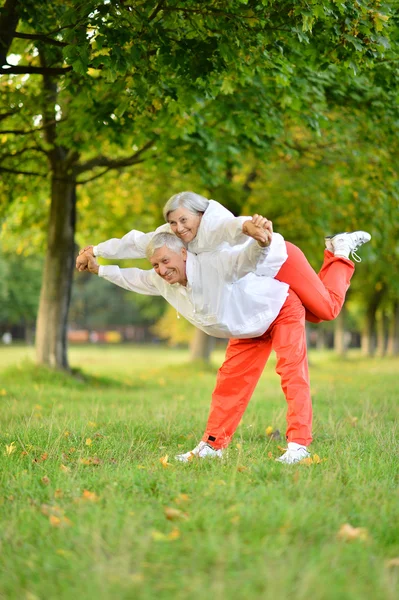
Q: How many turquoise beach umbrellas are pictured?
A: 0